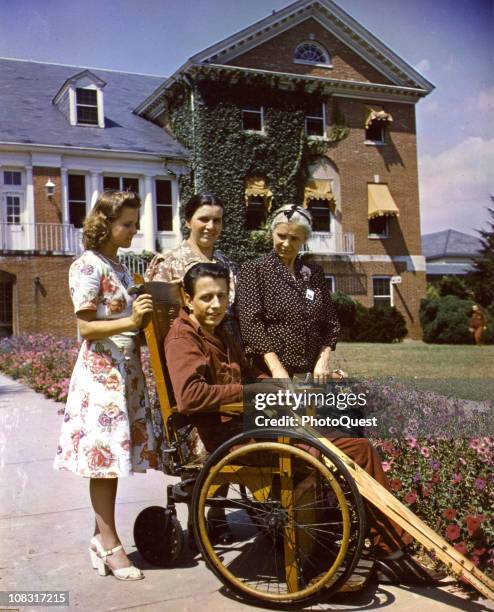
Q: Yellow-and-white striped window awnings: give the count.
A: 4